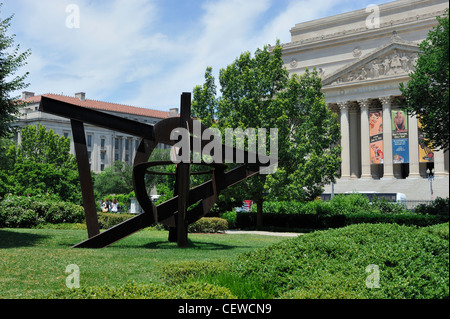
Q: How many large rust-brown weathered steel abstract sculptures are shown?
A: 1